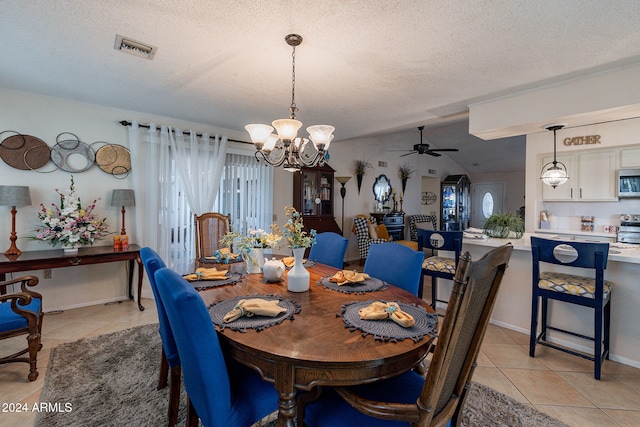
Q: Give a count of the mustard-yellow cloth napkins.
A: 6